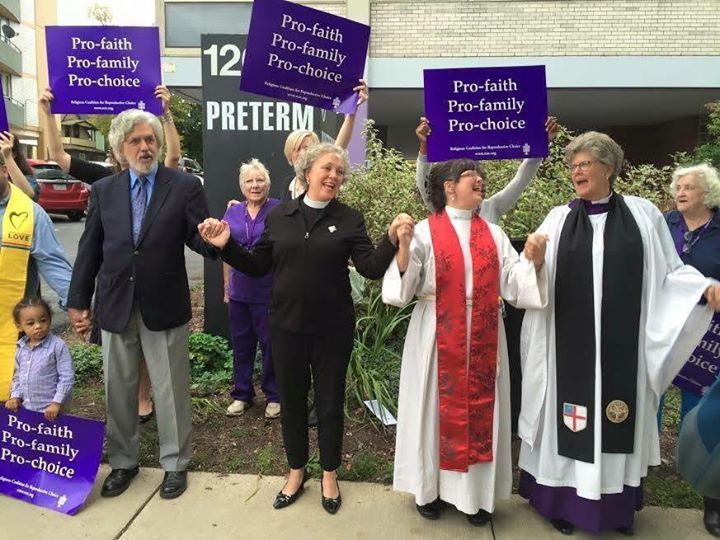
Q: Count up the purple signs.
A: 6